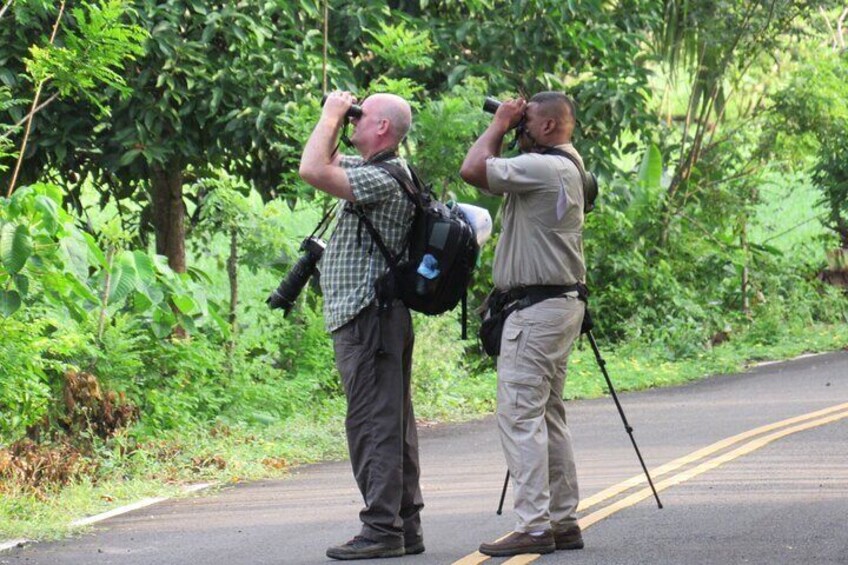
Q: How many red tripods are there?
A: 0